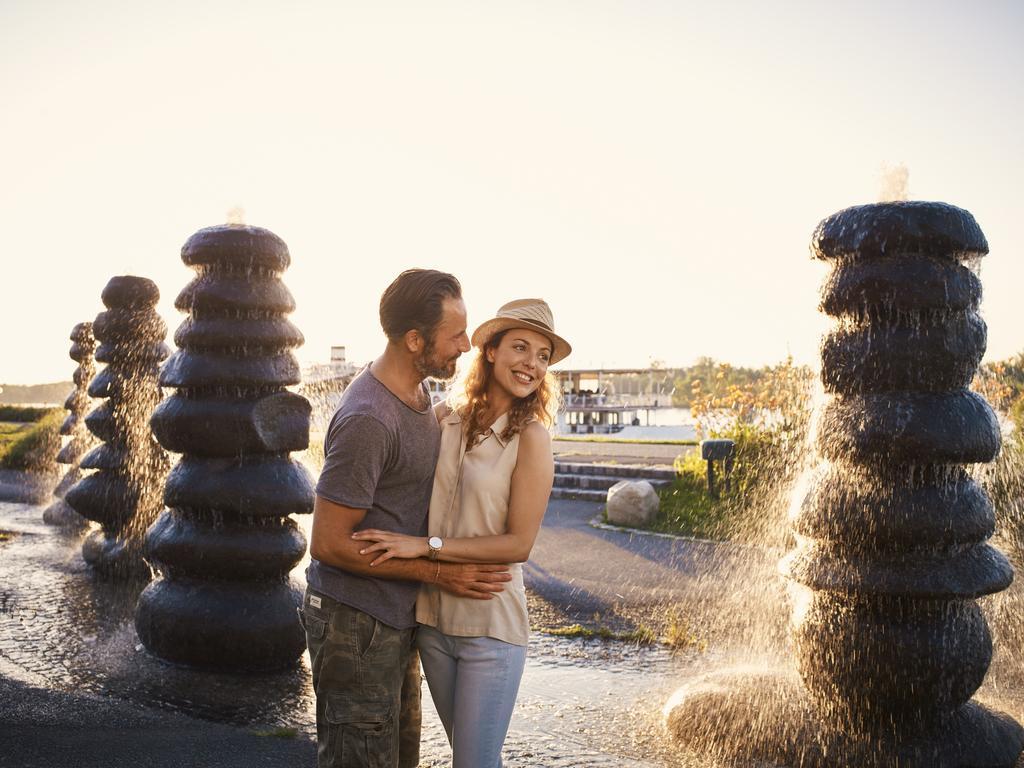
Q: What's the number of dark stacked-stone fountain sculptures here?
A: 4